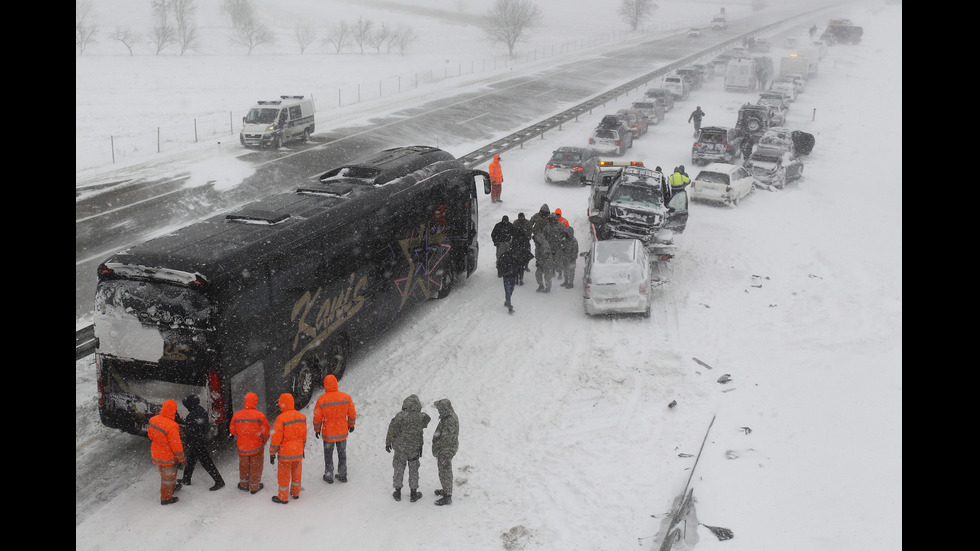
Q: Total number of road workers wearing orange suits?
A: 6